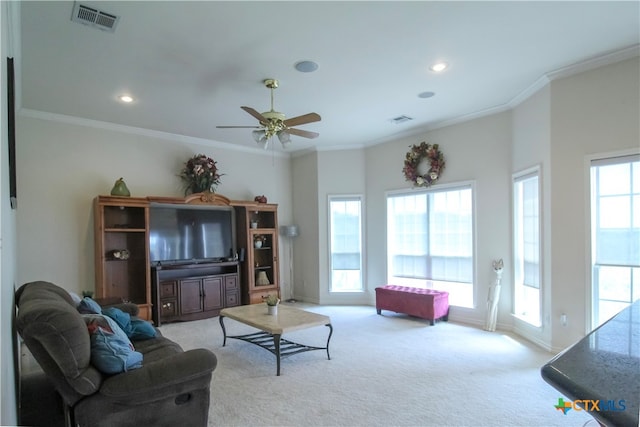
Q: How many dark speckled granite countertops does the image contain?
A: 1